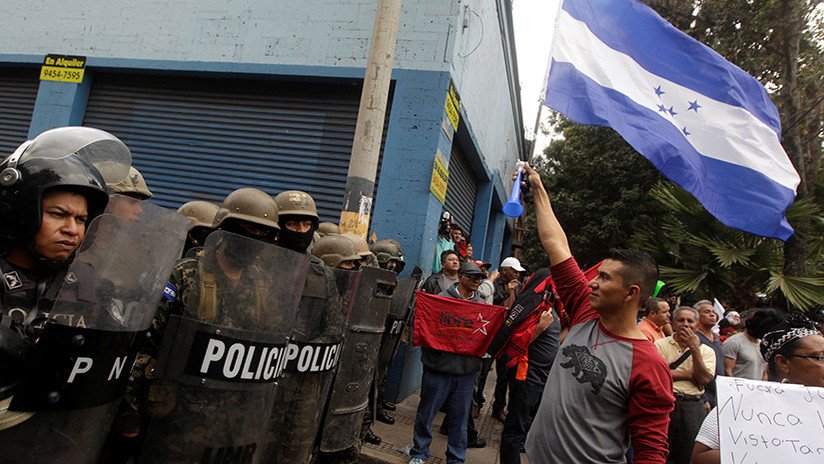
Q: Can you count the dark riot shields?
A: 5